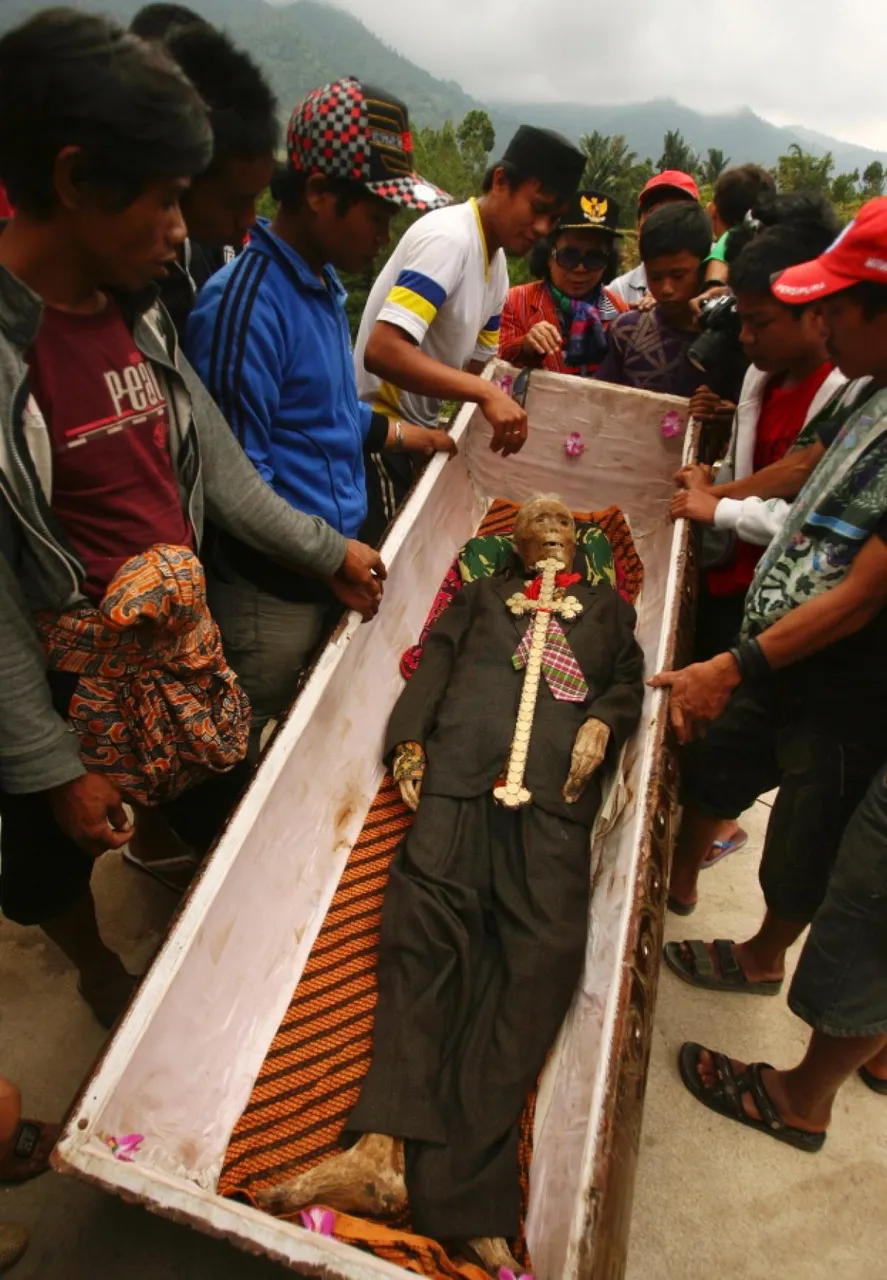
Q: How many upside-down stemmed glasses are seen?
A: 0